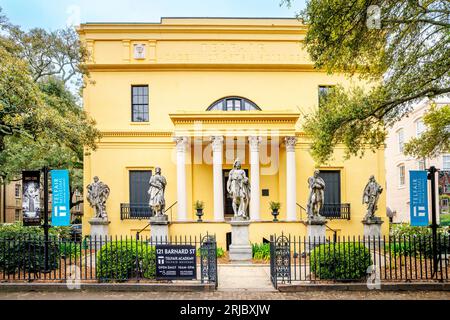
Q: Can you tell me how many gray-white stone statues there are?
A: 5